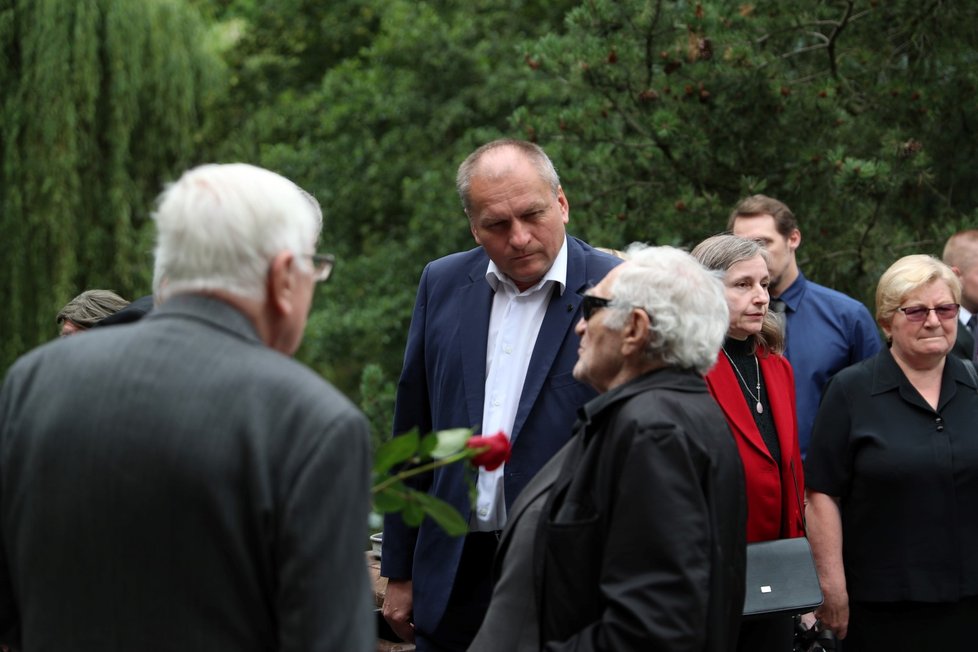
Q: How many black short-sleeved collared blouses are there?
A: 1